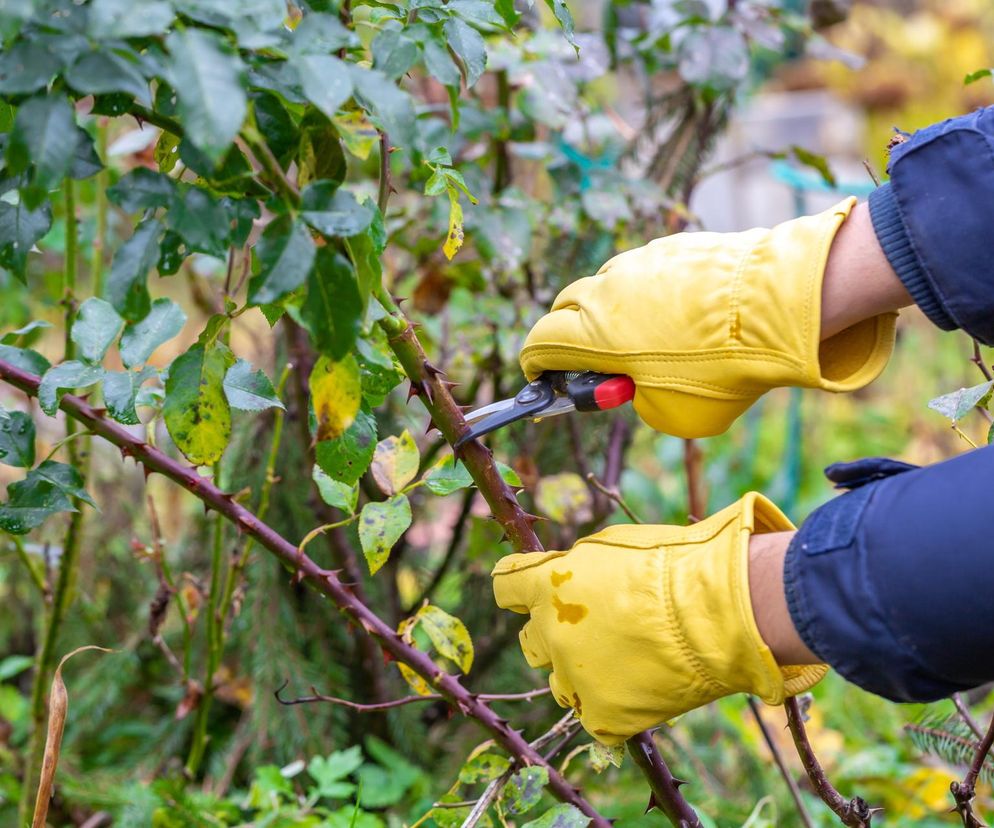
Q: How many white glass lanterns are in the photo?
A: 0